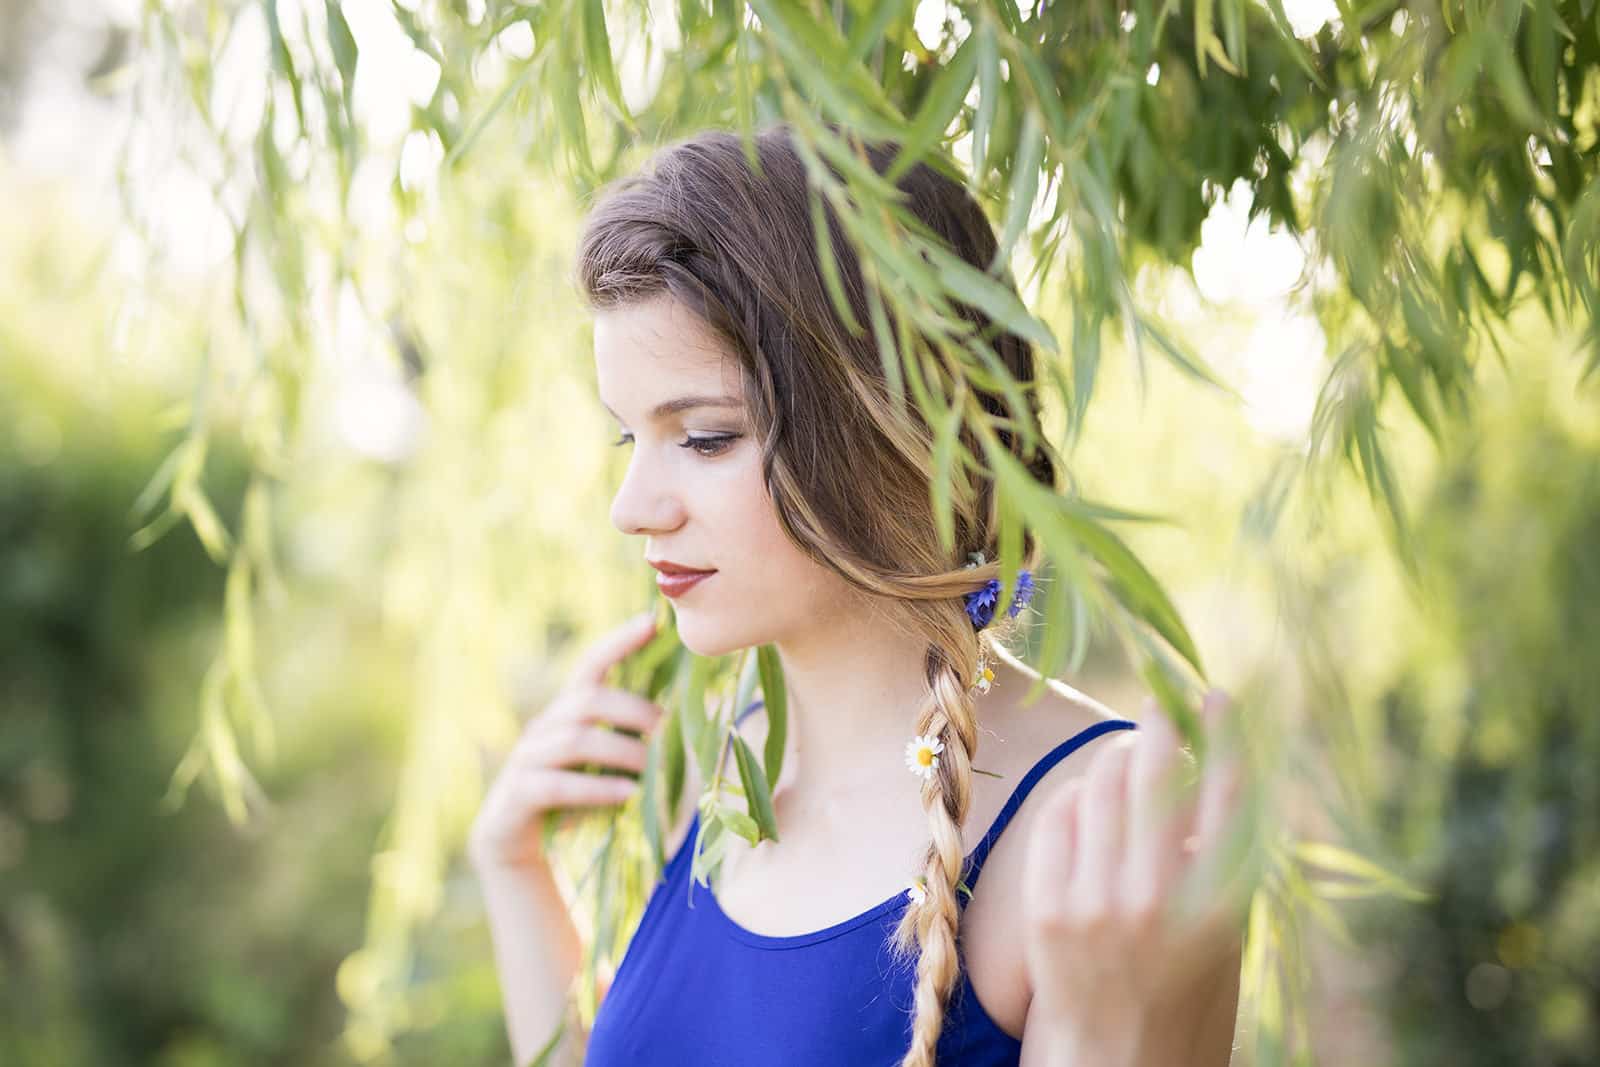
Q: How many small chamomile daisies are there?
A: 3